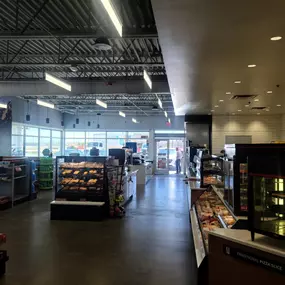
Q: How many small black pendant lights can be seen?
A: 7